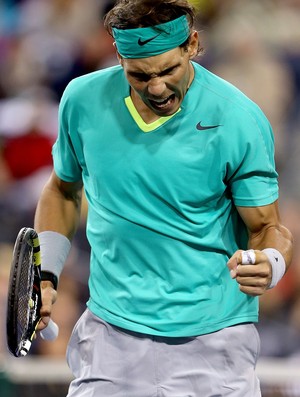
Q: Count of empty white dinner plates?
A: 0